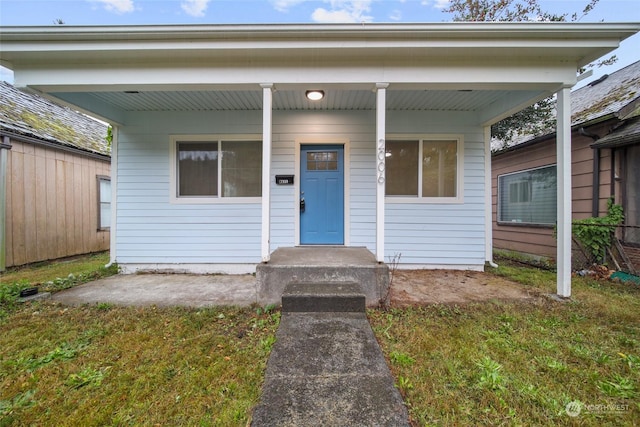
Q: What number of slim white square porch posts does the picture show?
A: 3